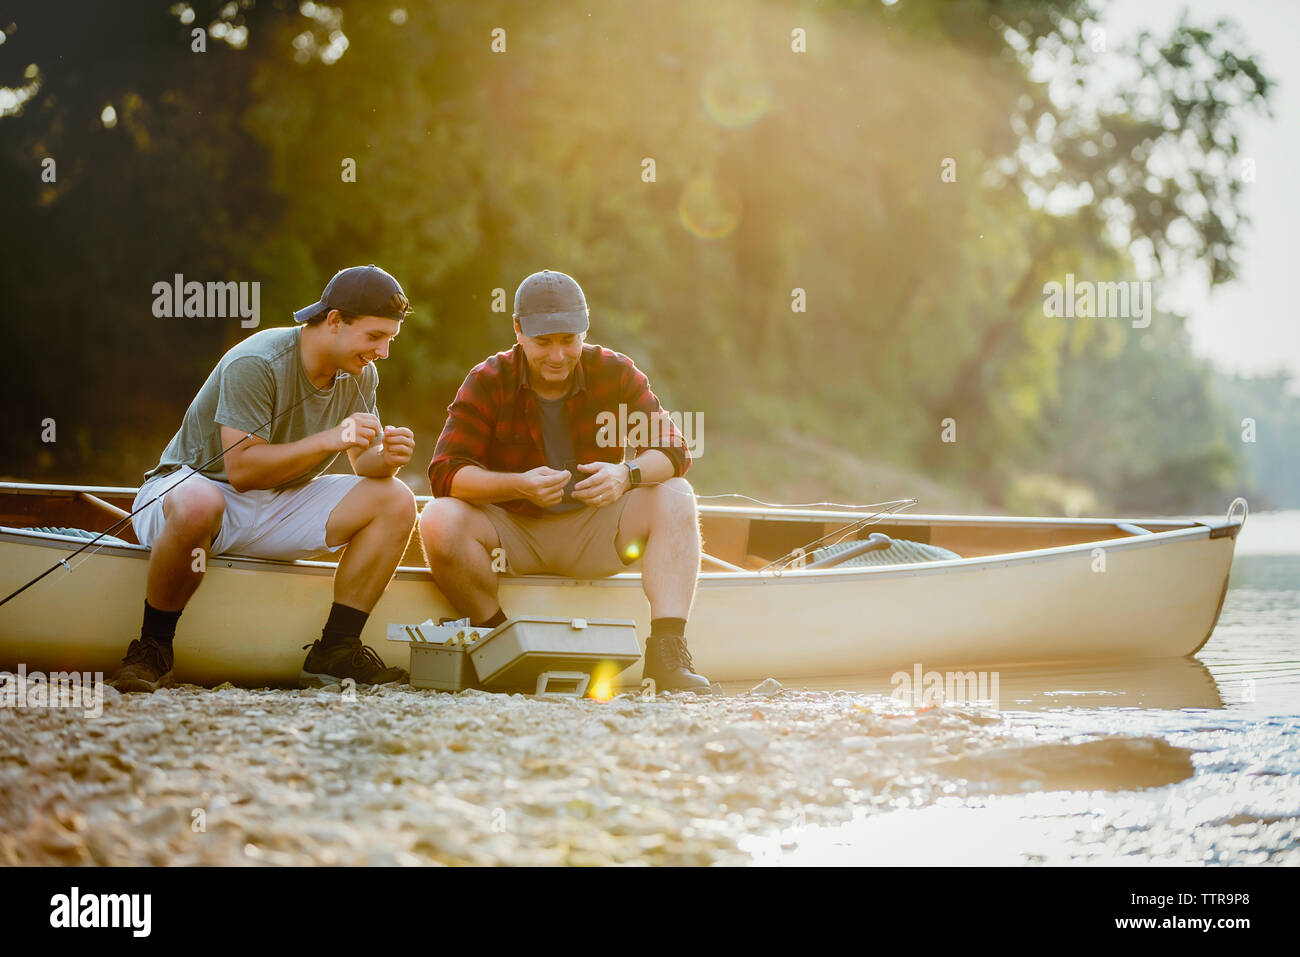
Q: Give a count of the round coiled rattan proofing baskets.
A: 0